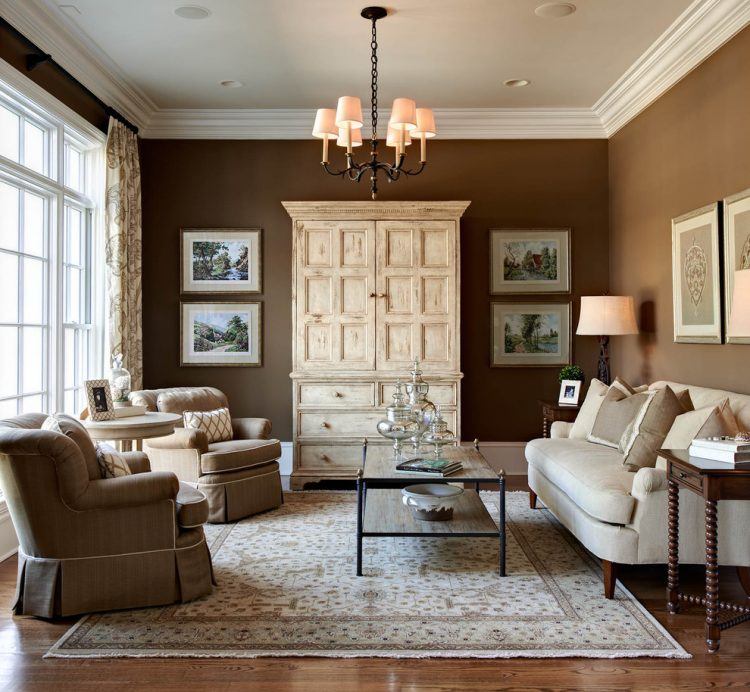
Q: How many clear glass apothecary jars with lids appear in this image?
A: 3